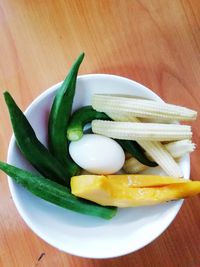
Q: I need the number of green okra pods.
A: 4